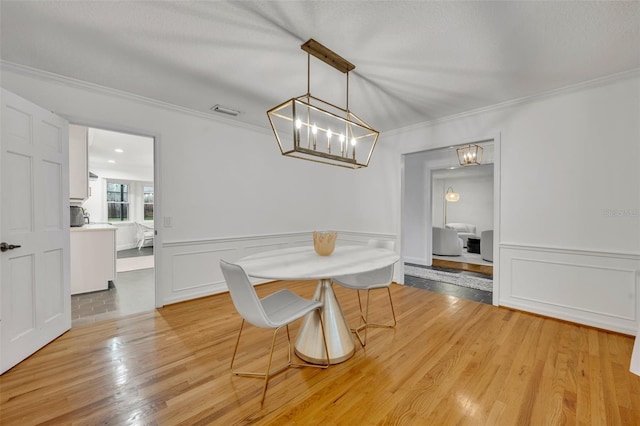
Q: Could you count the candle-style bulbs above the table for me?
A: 5